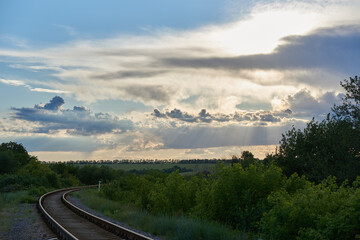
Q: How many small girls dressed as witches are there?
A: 0